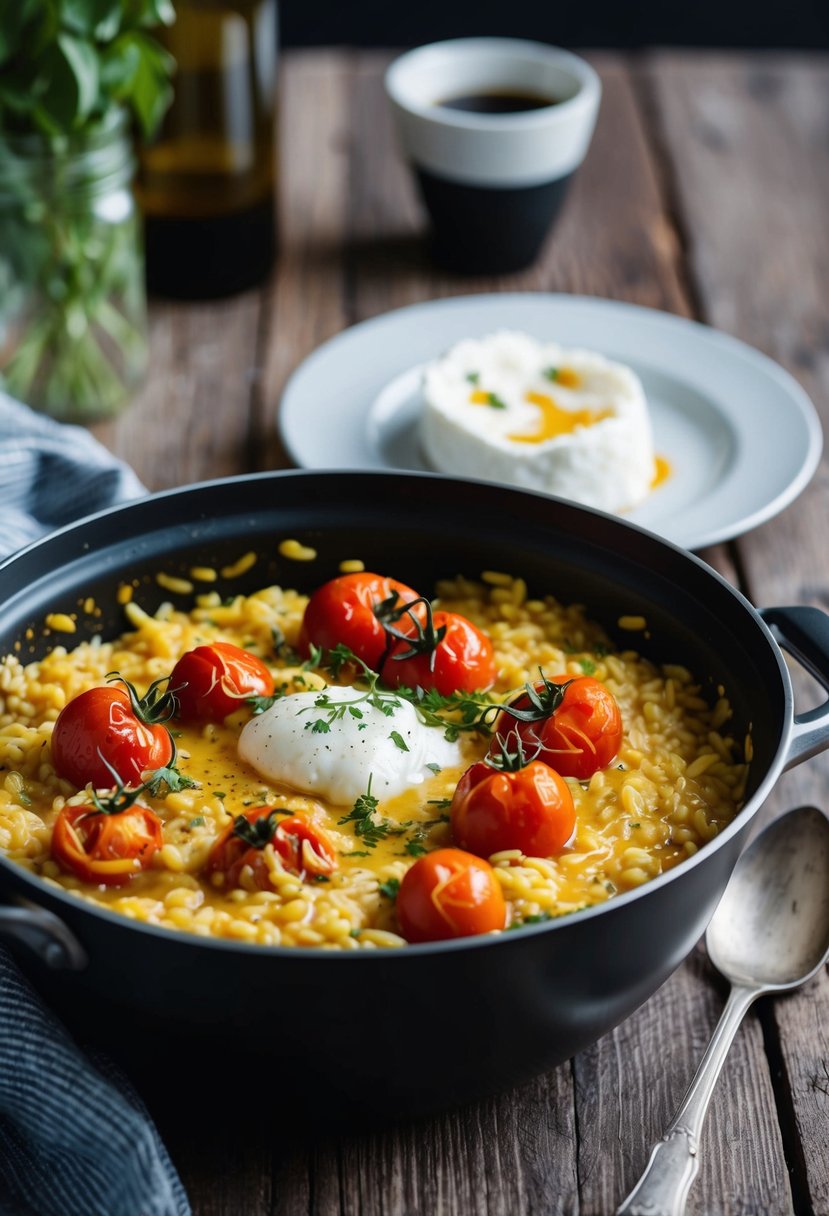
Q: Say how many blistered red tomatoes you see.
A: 9